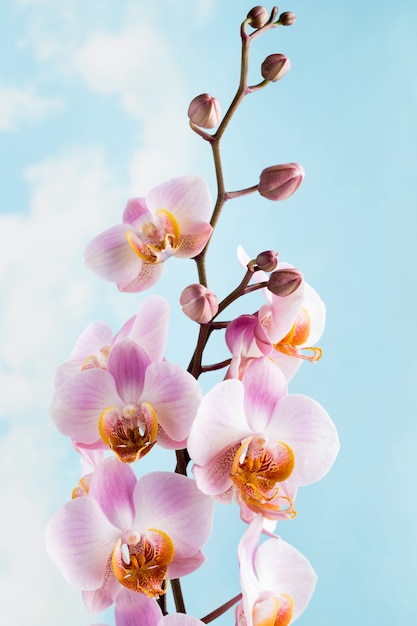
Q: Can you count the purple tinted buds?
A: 8